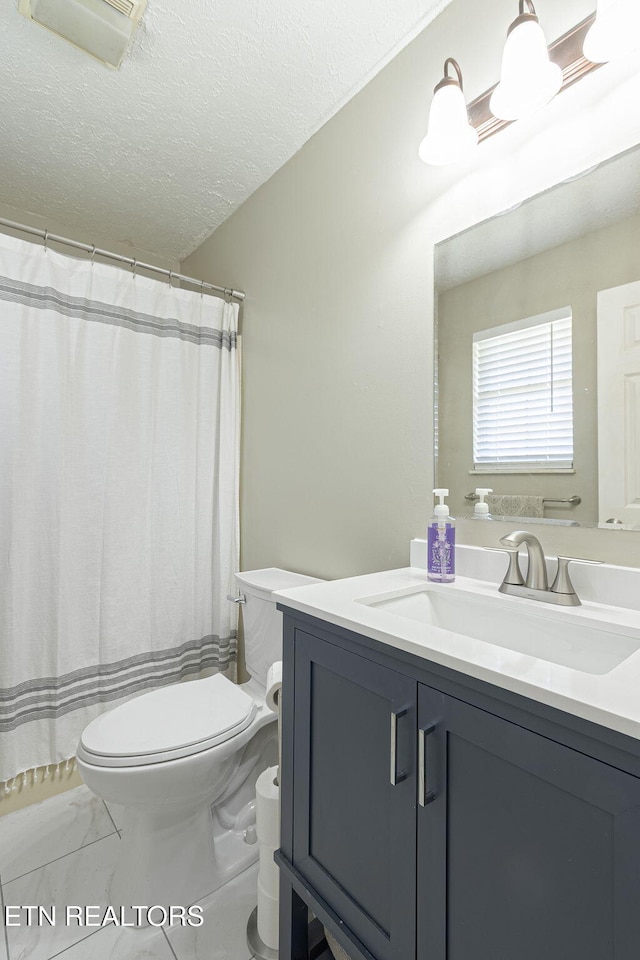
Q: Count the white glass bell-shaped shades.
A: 3